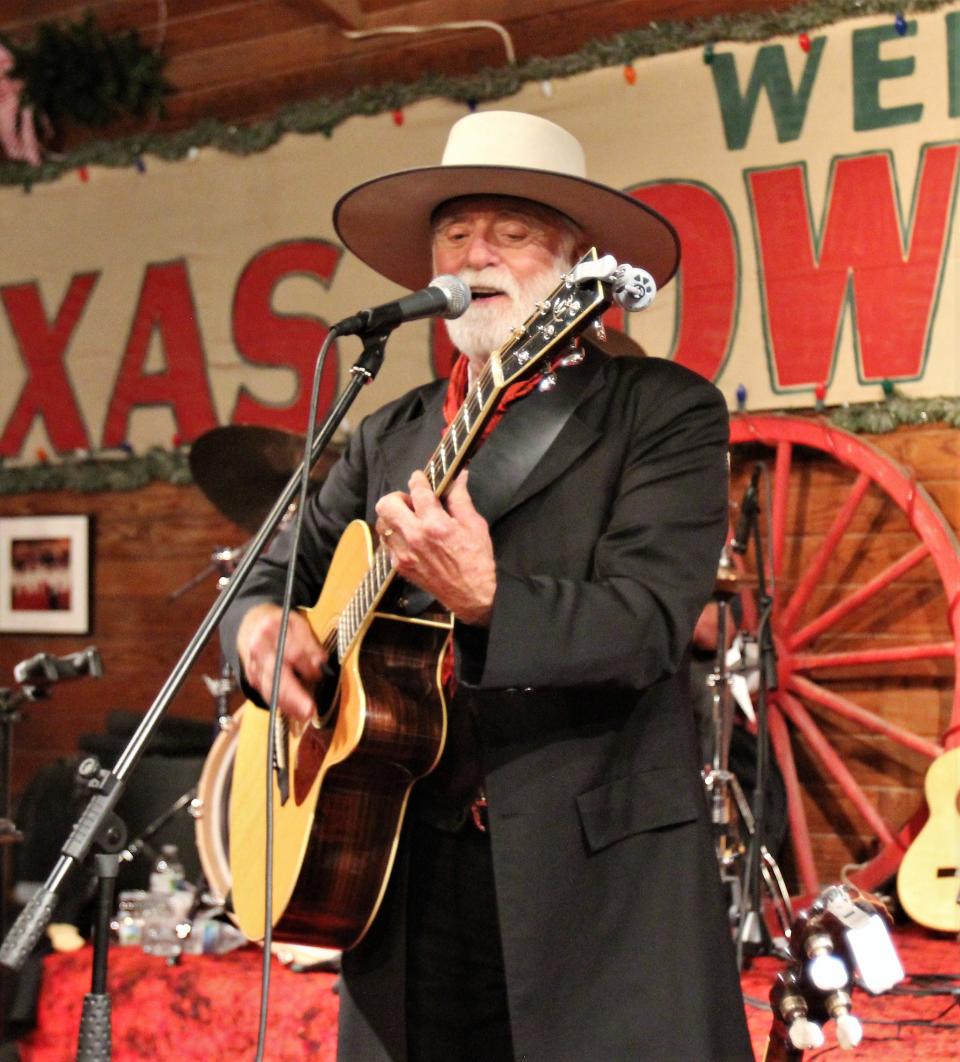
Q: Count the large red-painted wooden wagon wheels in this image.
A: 1